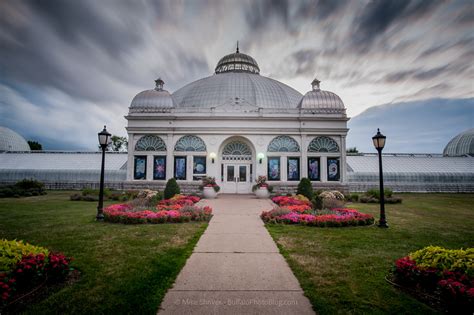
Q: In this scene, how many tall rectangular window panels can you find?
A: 8